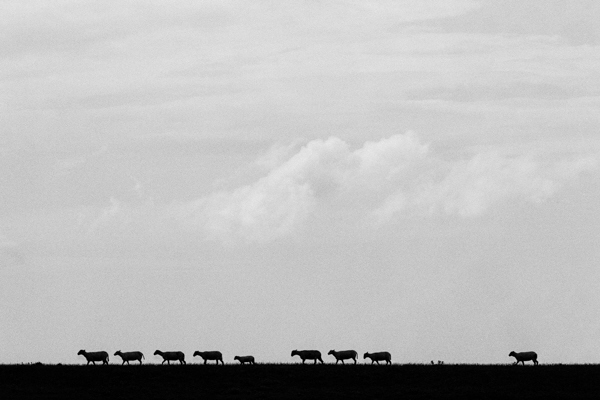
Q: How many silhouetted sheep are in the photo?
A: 9